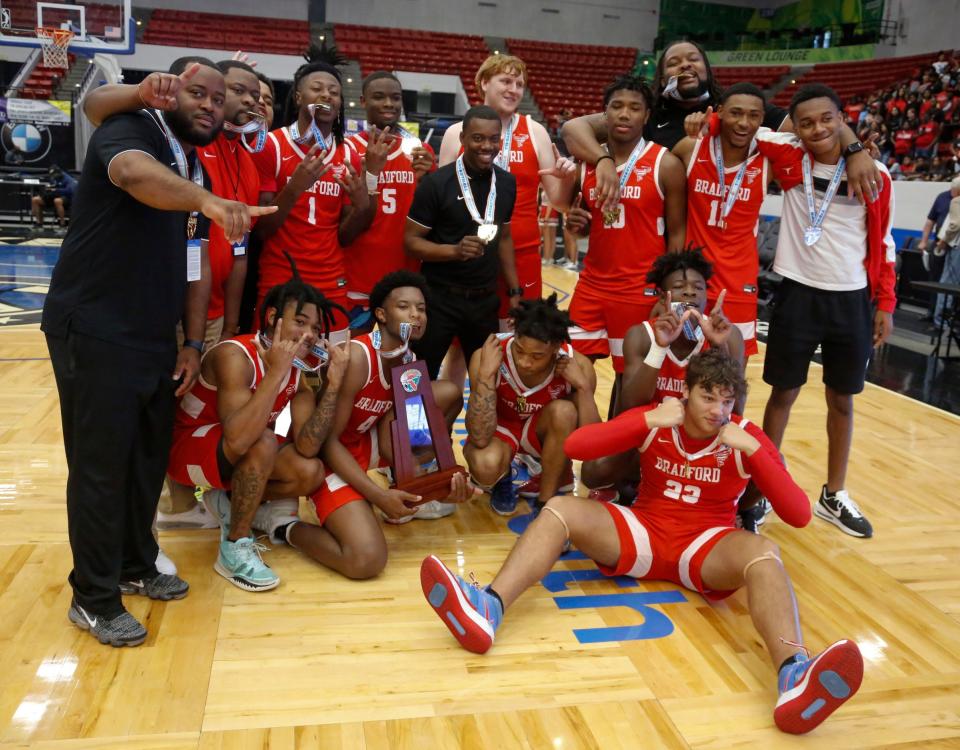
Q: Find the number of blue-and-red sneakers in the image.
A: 2